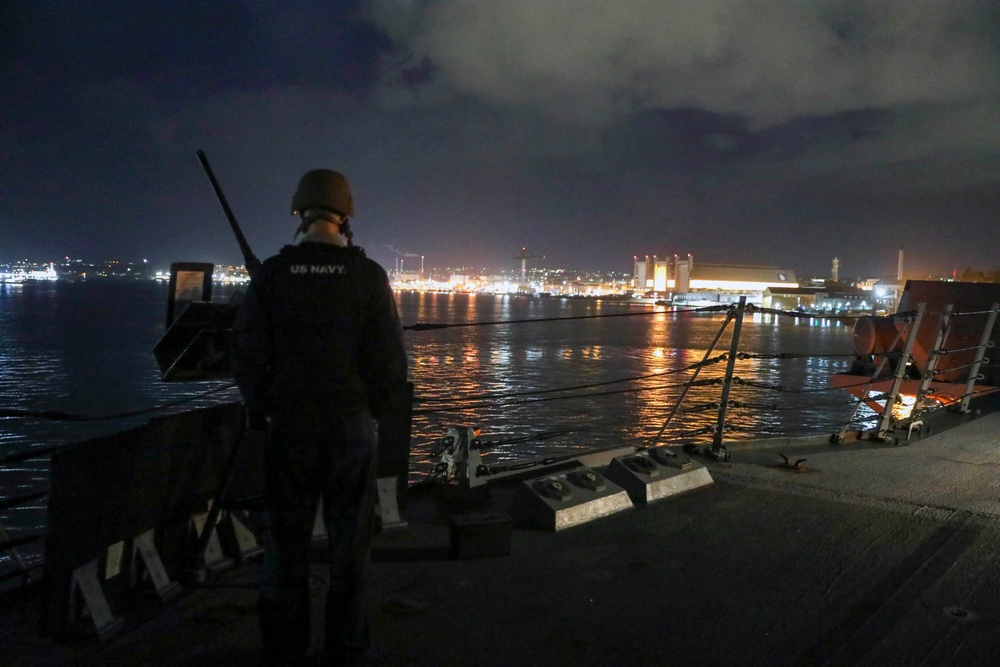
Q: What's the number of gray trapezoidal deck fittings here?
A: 2